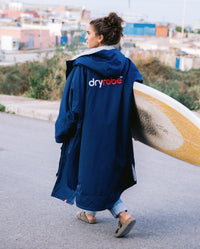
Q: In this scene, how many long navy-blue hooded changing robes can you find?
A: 1